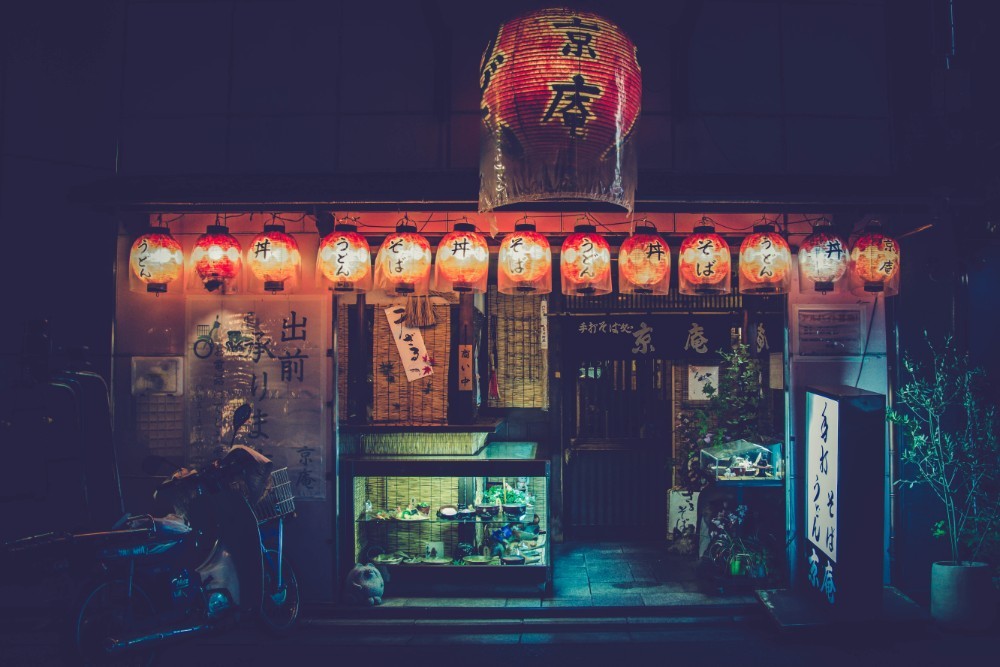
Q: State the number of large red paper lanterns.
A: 1